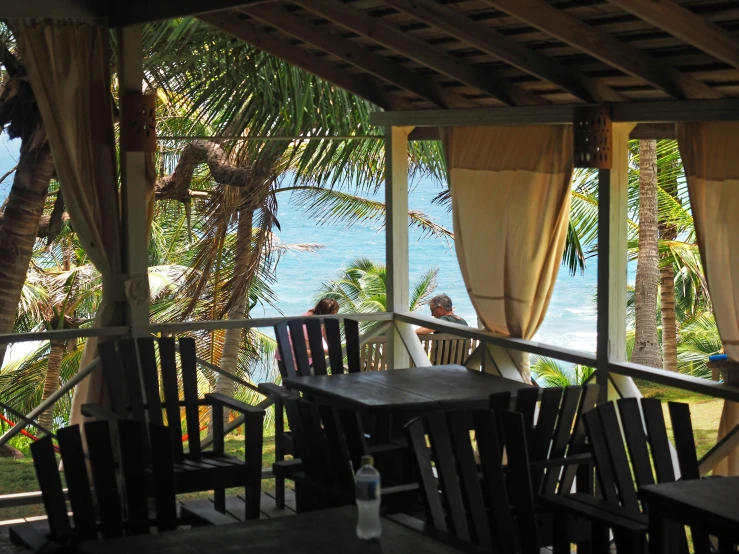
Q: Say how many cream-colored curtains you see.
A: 3